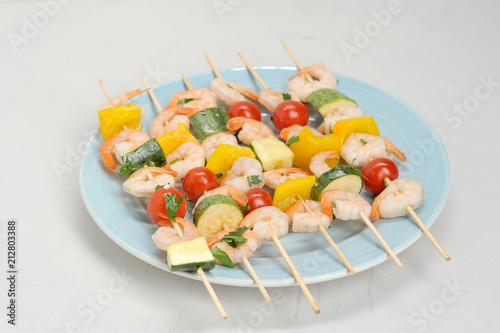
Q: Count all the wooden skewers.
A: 6